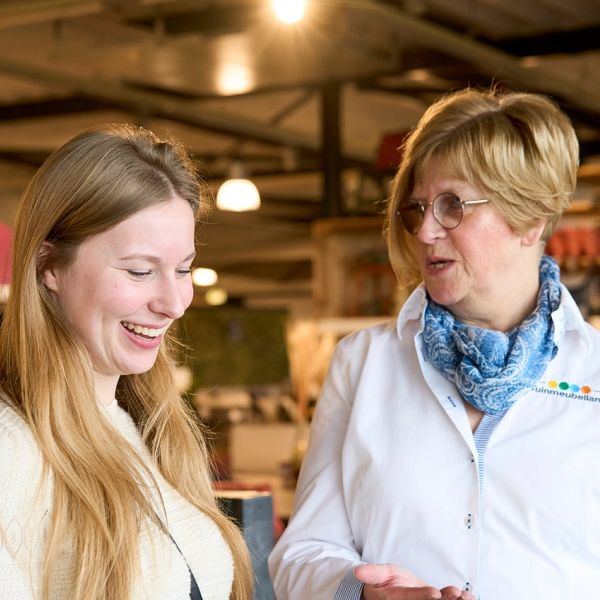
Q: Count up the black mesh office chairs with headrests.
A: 0